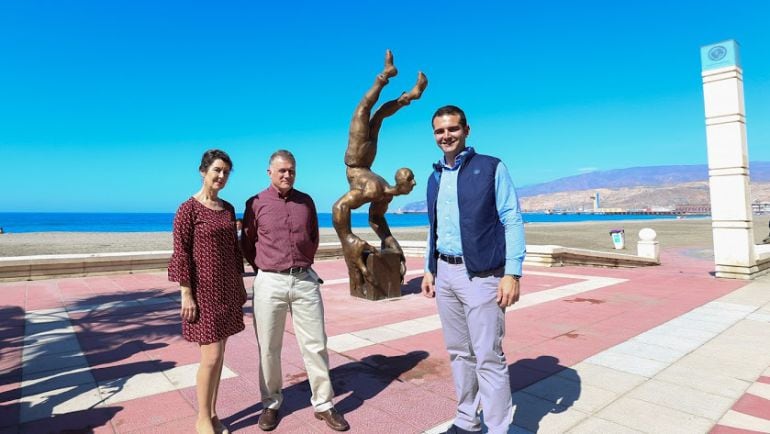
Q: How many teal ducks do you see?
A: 0